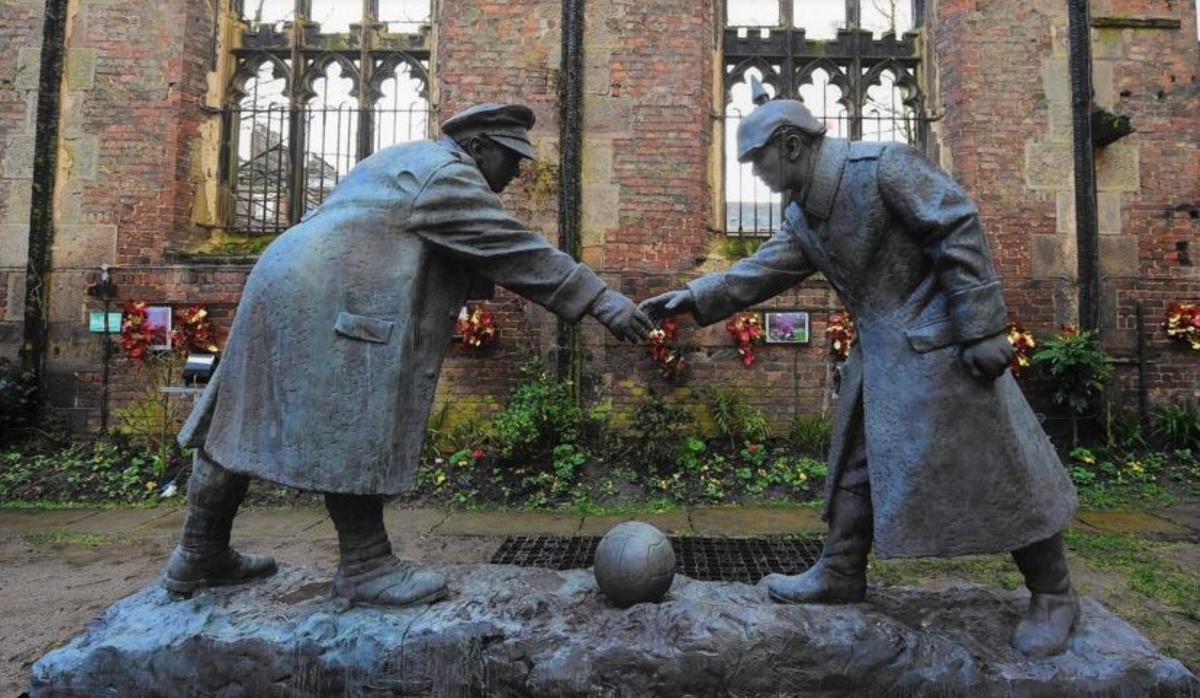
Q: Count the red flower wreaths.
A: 8